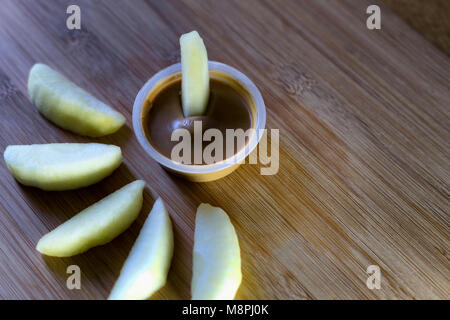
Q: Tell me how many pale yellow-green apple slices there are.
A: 6